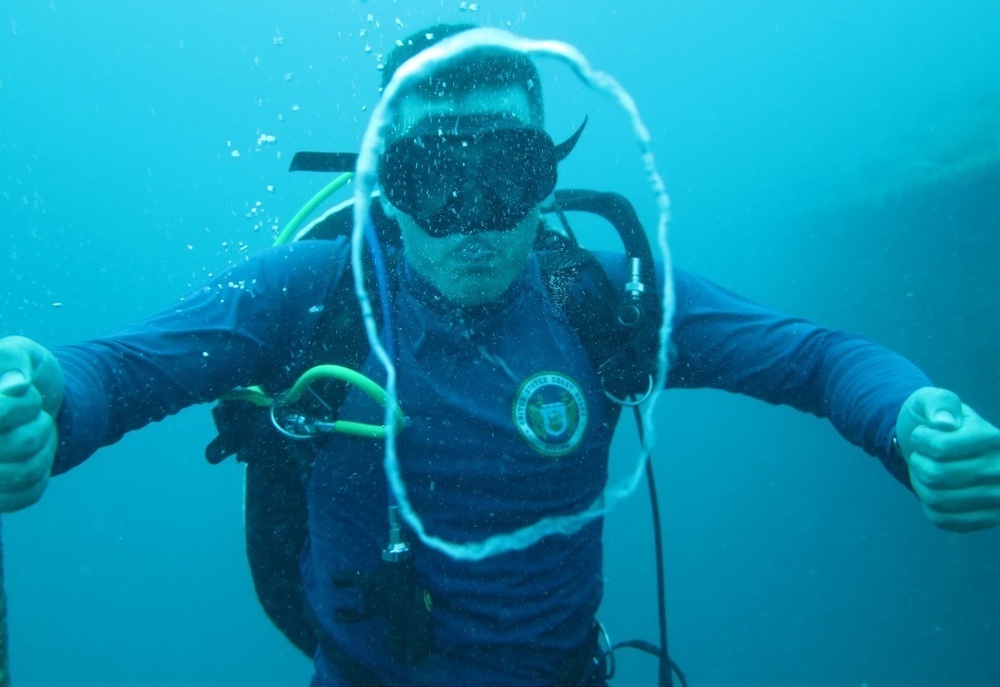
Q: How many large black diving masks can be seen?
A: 1